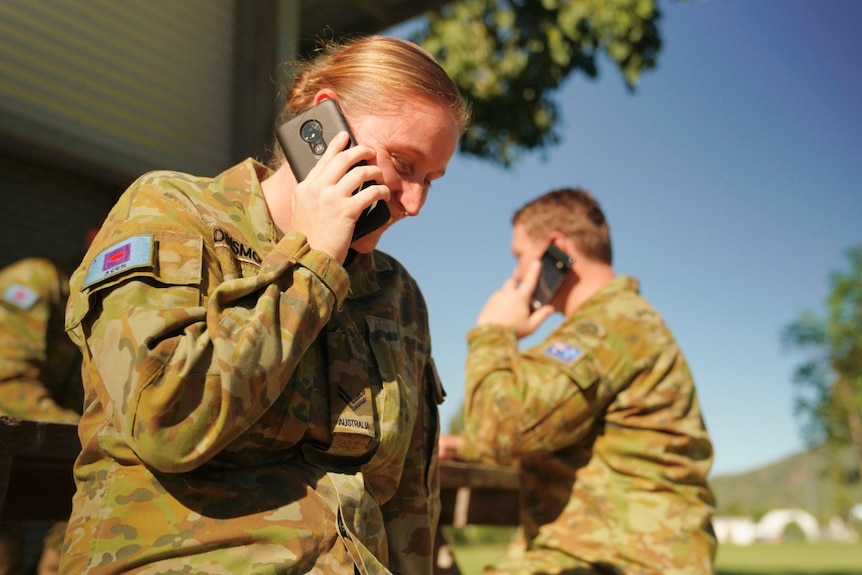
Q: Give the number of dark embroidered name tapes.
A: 1